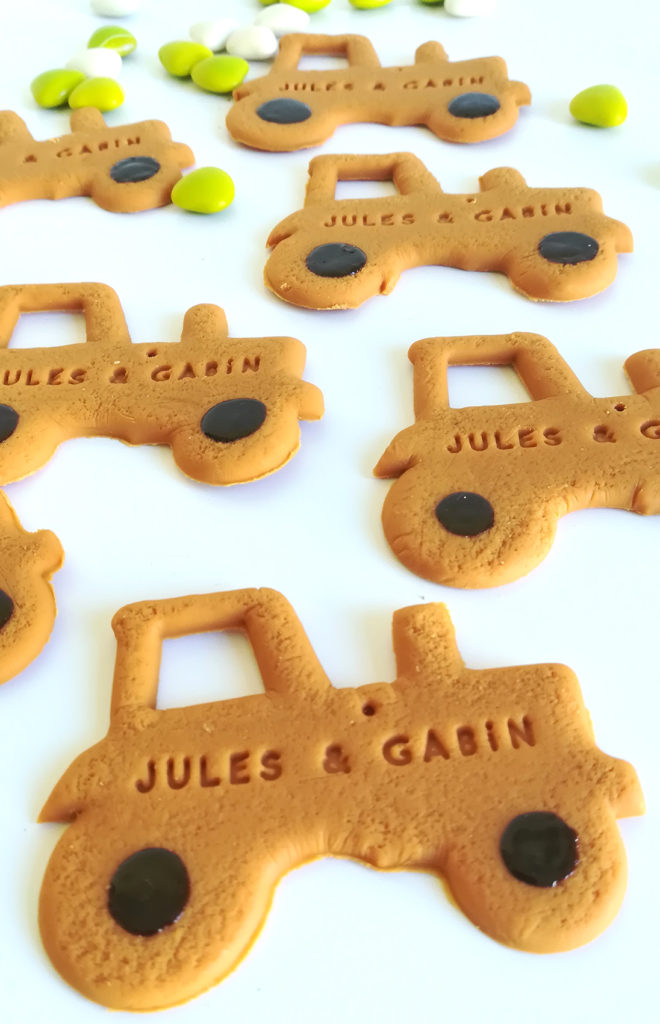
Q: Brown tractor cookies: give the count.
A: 7